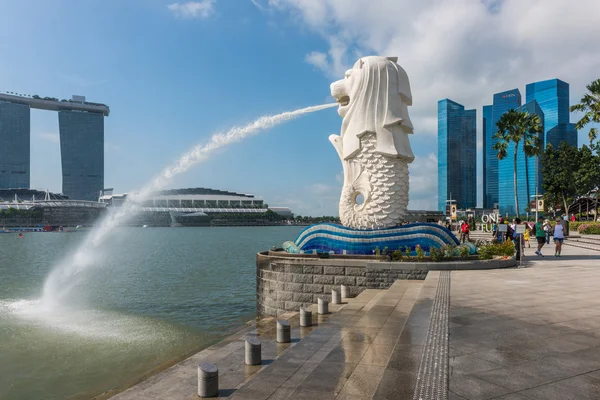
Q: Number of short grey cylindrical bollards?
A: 7